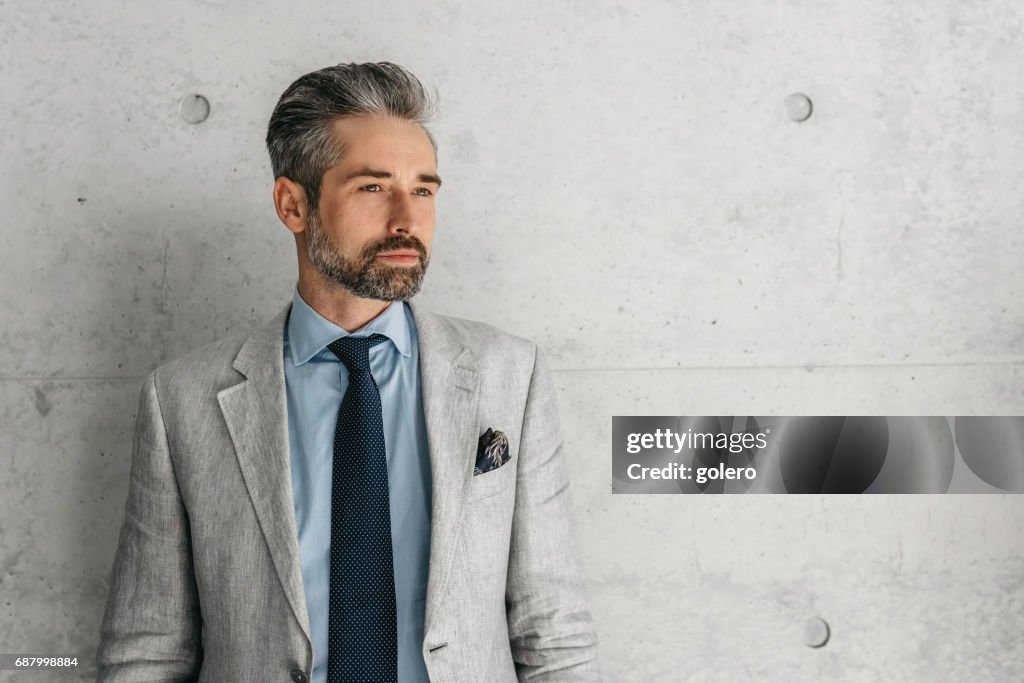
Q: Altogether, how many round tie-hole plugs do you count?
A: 3